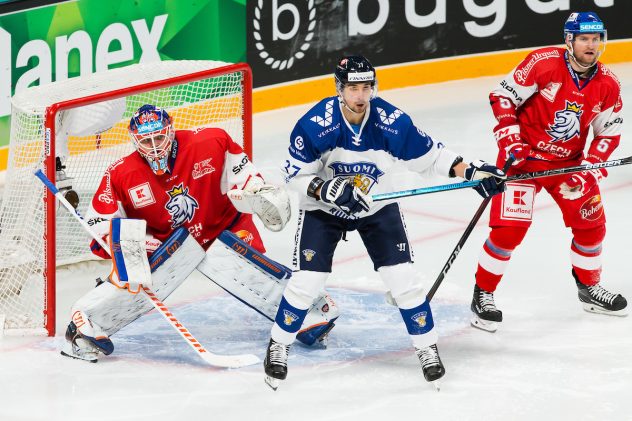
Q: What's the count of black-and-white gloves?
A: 2